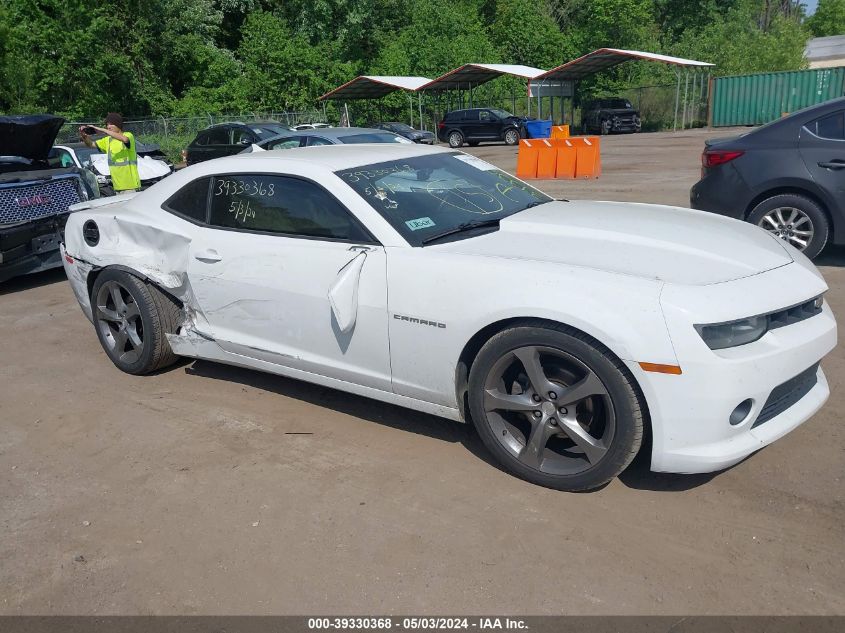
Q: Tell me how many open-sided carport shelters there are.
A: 3